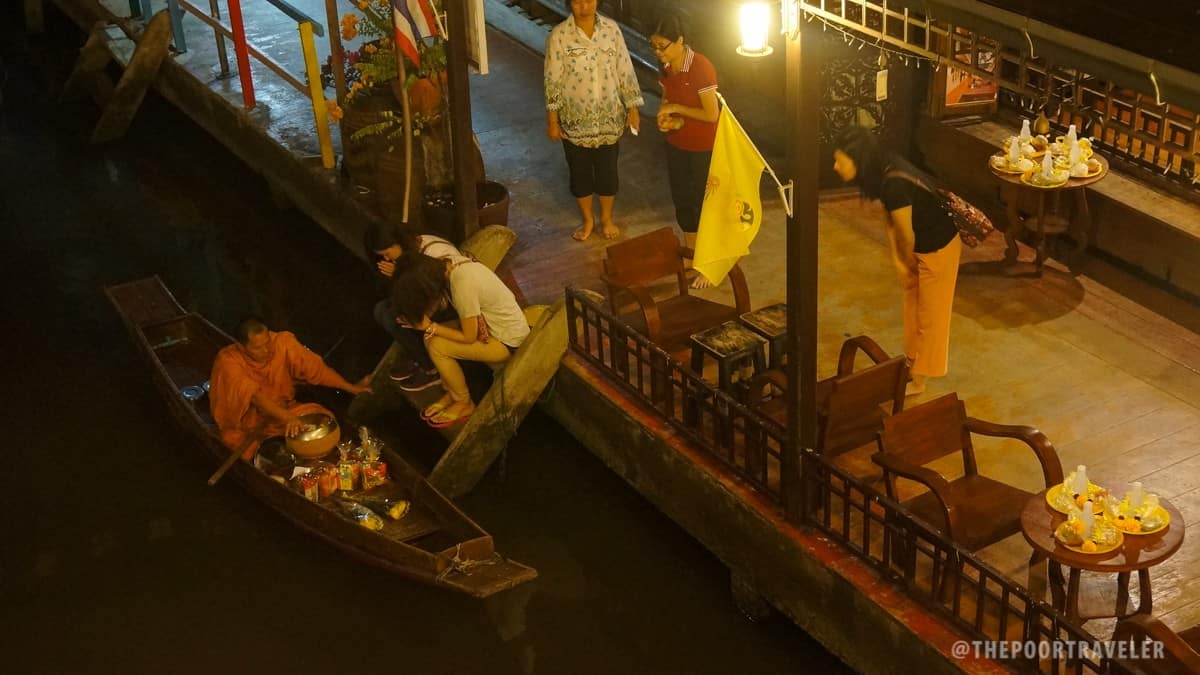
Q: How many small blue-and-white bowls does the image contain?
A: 2